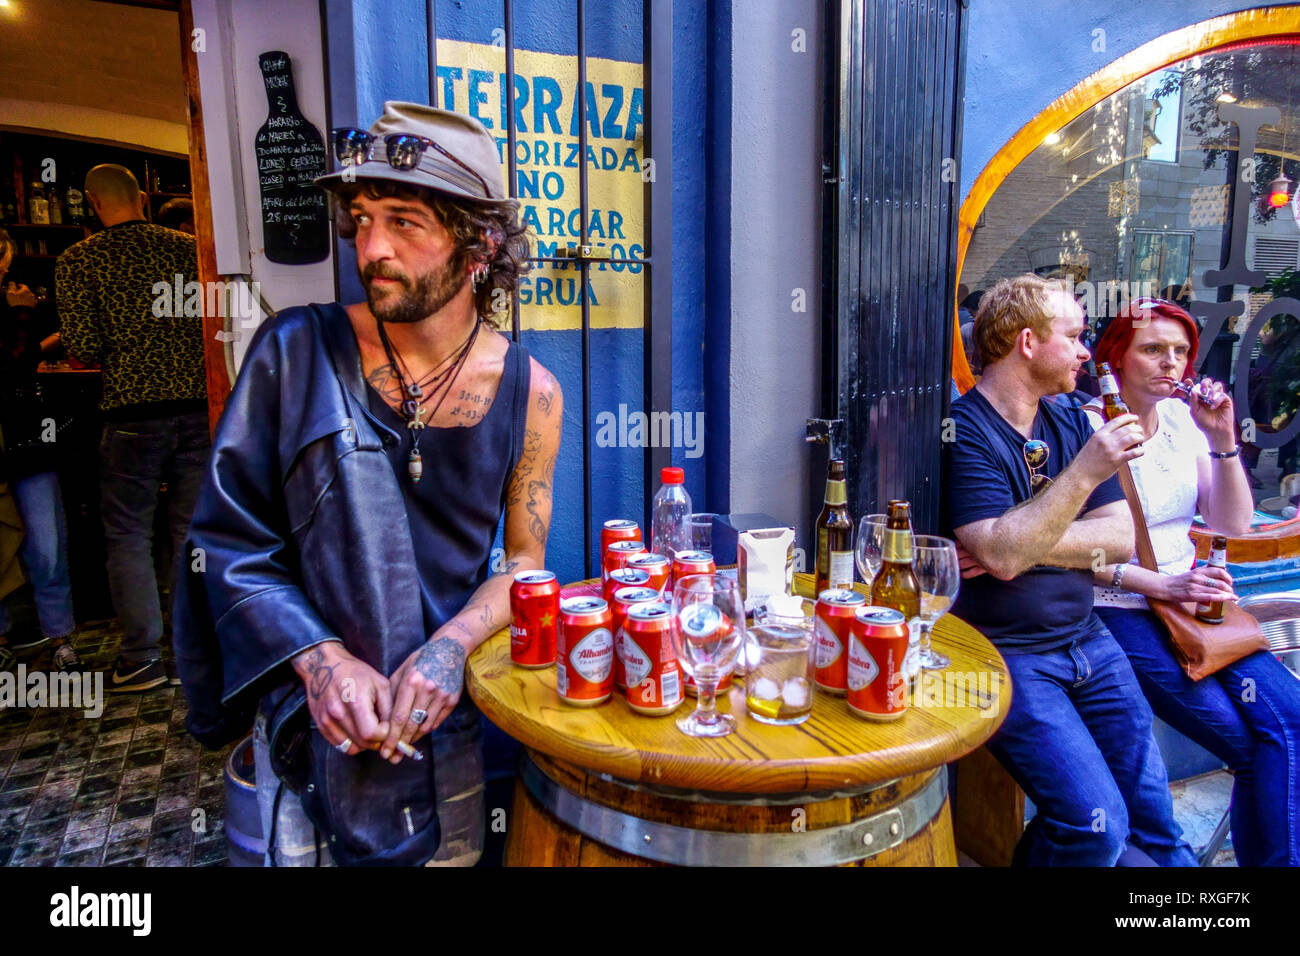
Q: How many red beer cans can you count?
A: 12